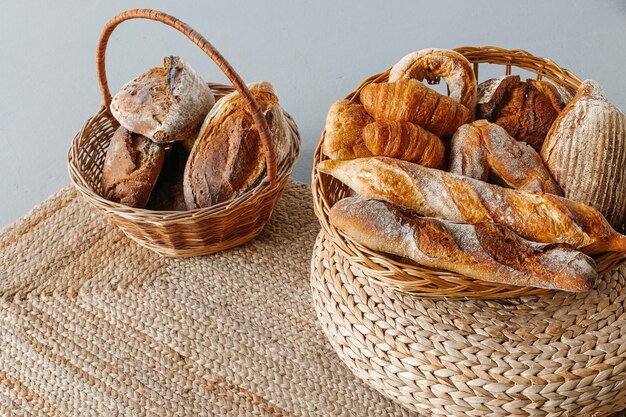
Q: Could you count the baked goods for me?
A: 12